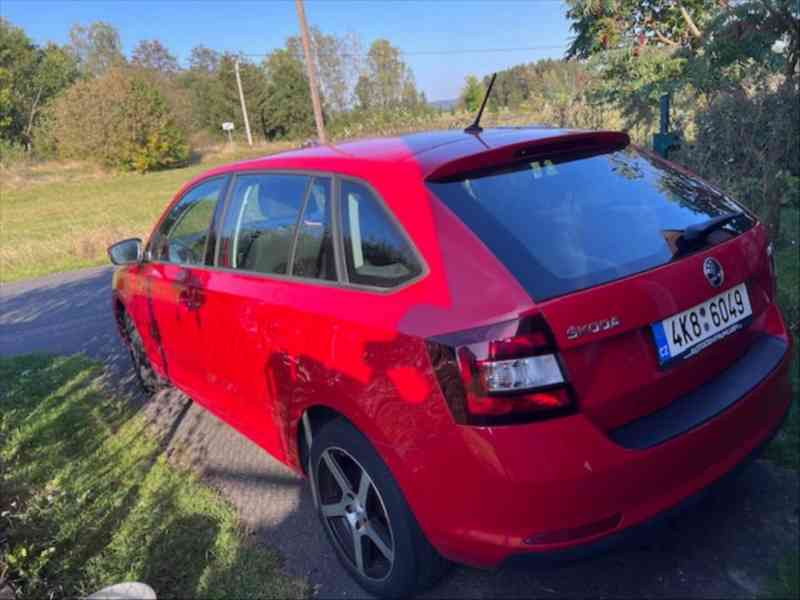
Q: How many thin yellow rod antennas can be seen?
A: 0